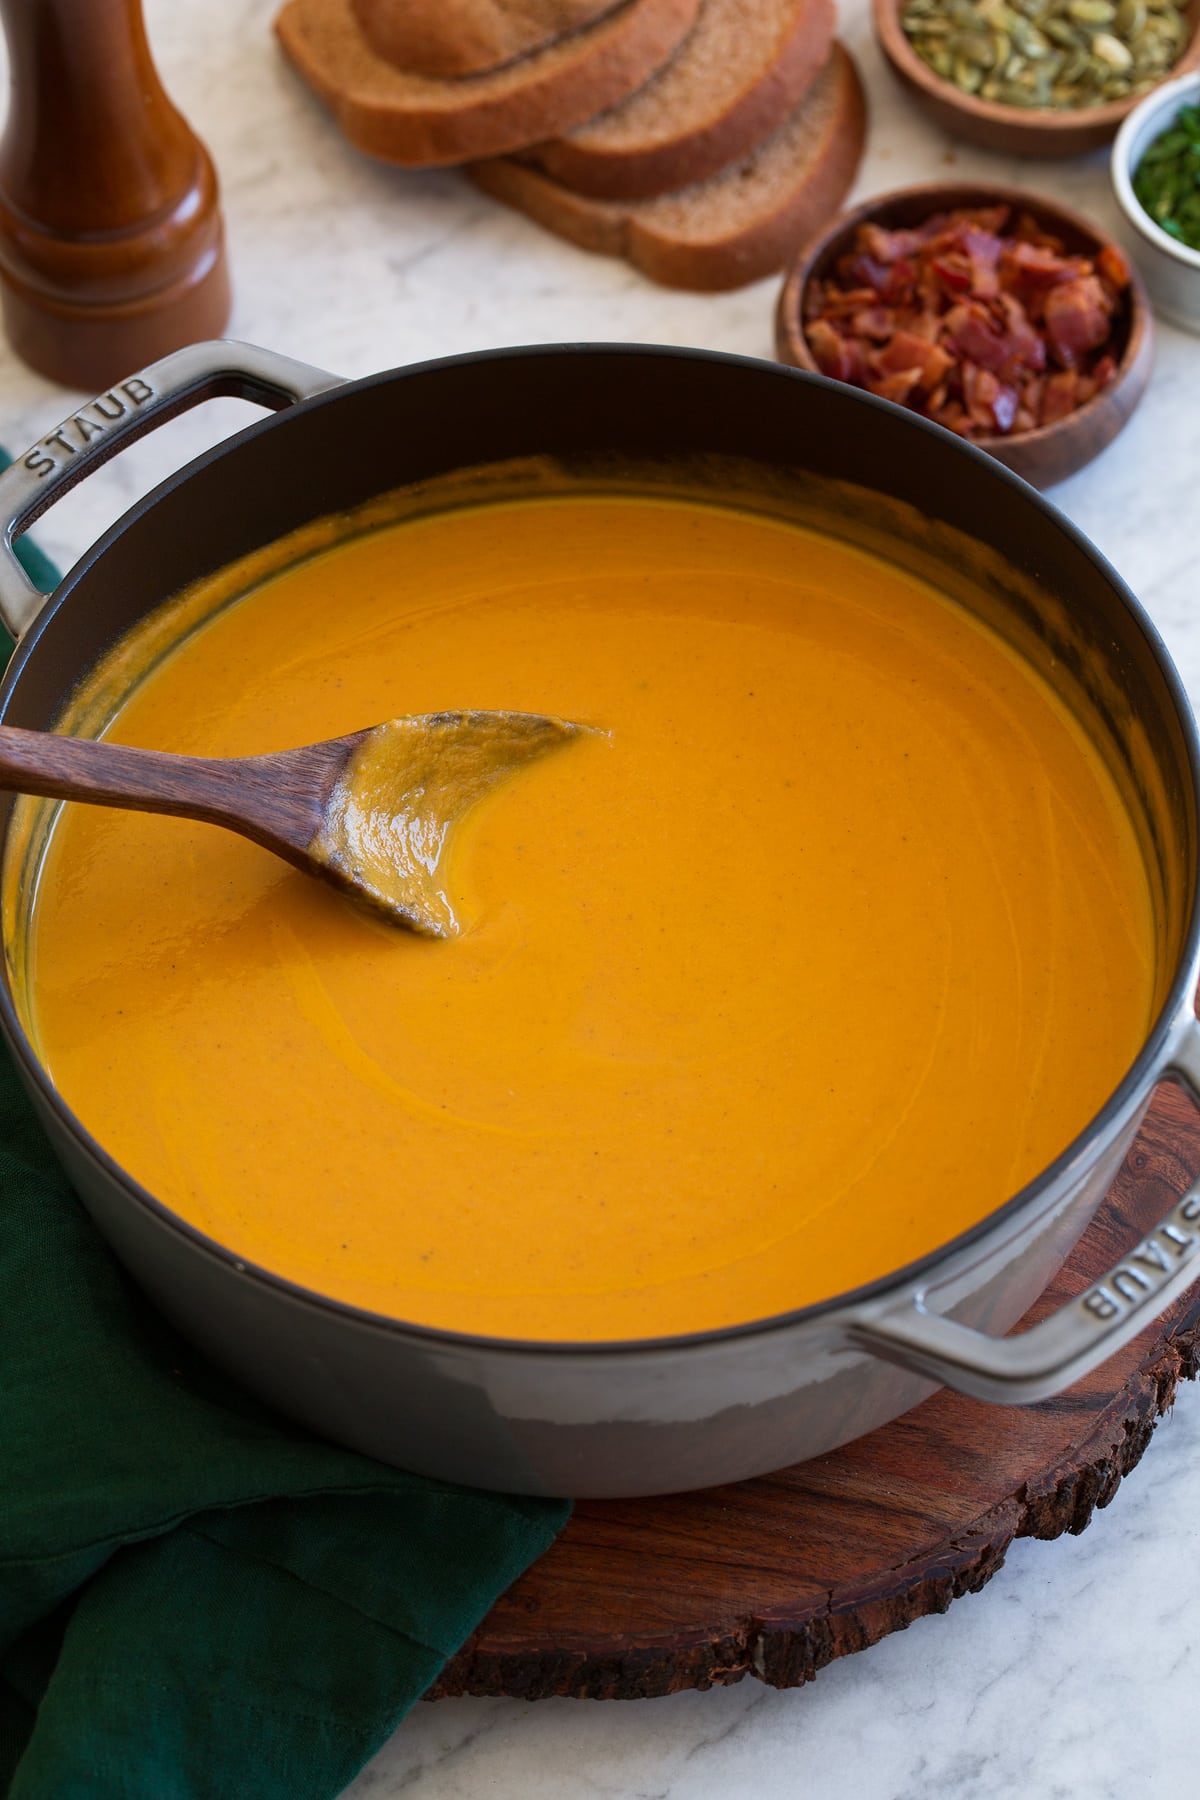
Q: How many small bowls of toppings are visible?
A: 3